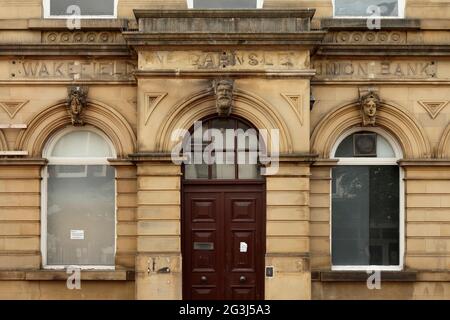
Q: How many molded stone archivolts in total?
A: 3